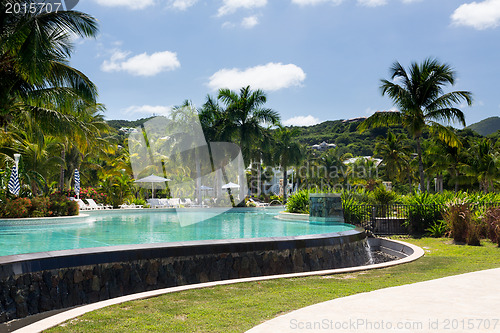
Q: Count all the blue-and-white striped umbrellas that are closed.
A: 2